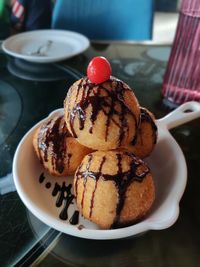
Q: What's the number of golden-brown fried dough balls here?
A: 4